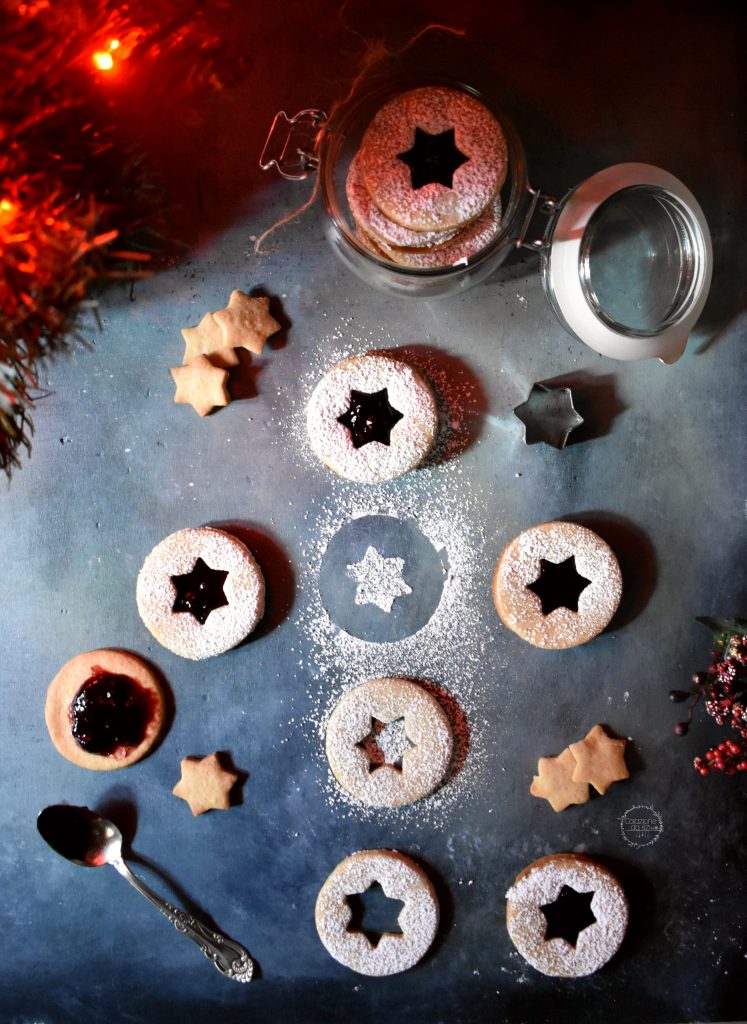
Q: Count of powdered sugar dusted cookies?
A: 9